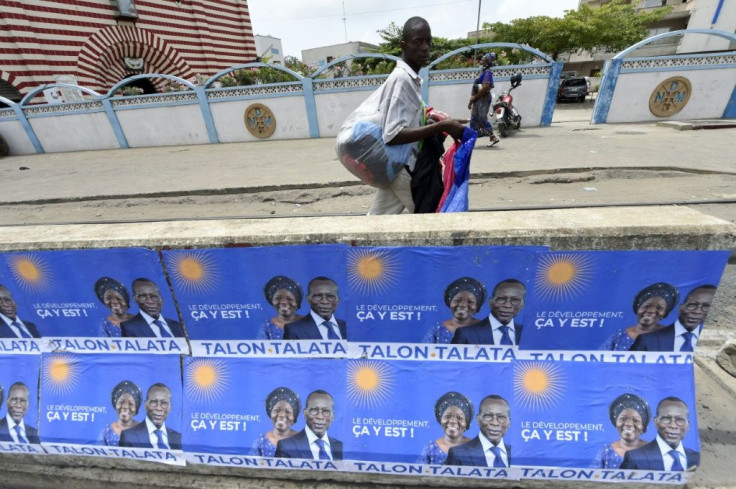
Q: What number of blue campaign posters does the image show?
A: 10